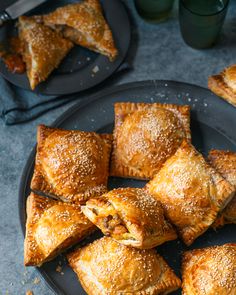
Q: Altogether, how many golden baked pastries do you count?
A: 11